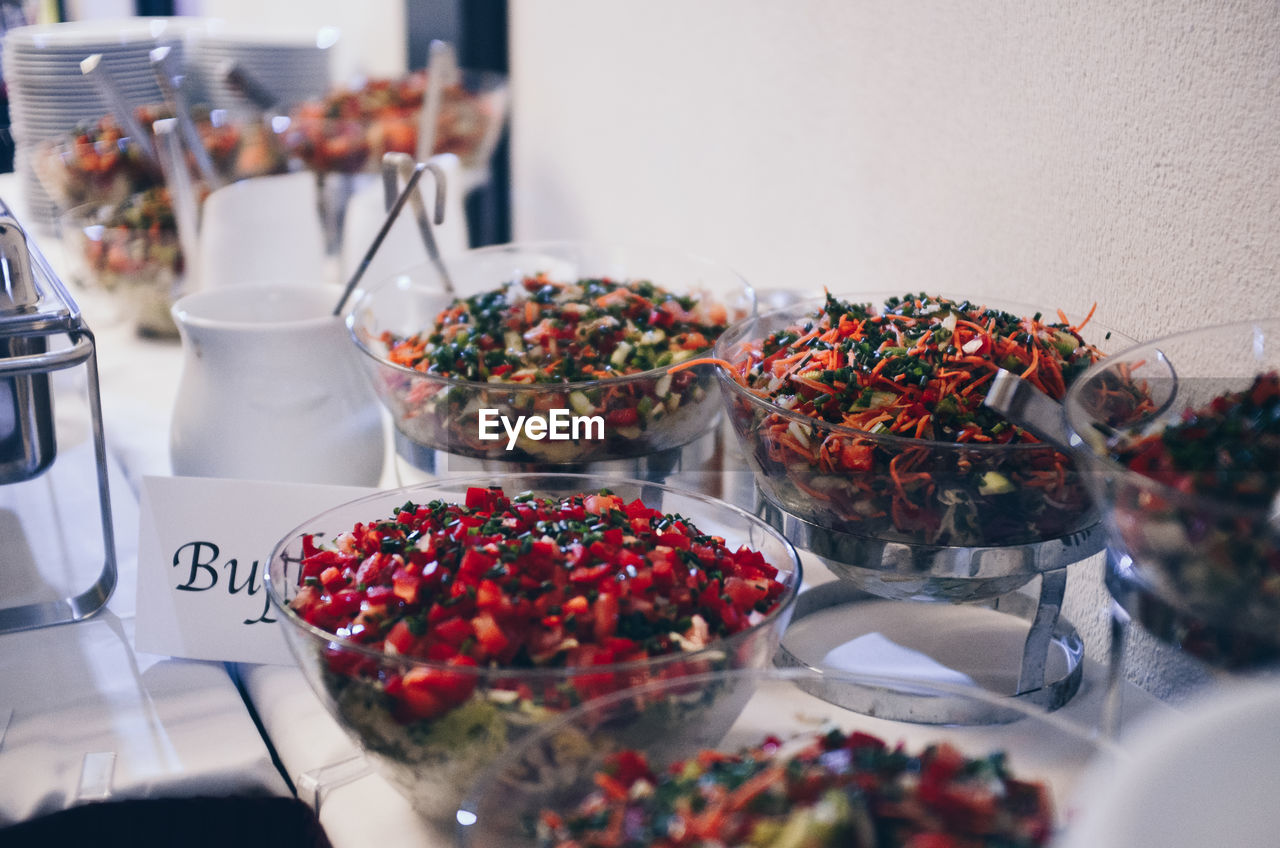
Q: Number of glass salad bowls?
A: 8